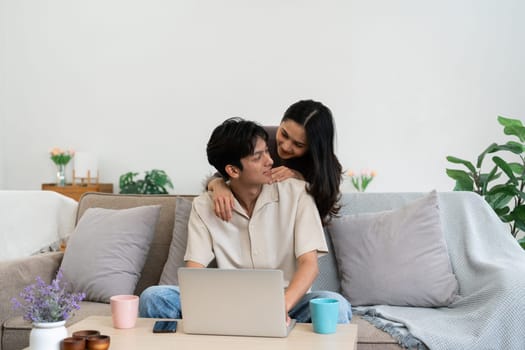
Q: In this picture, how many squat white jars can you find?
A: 1